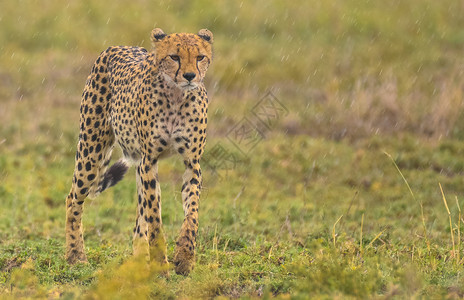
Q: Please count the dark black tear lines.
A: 2